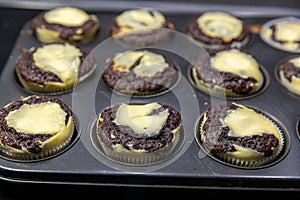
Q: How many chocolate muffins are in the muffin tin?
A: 11